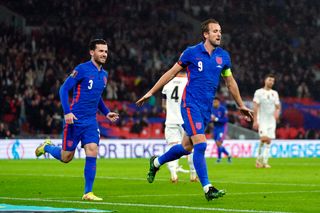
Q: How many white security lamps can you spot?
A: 0